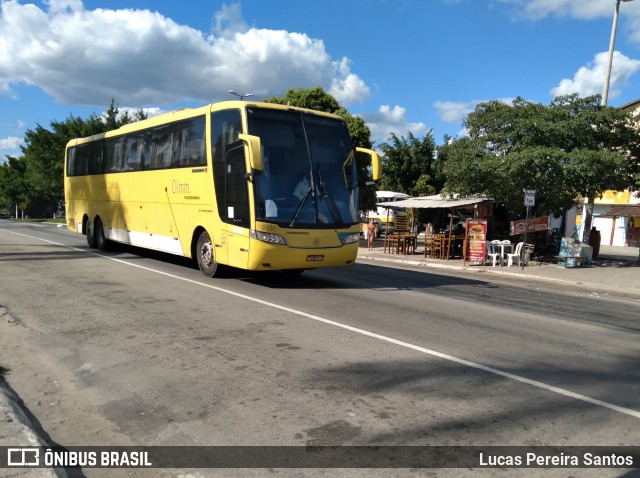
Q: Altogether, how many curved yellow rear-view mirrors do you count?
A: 2